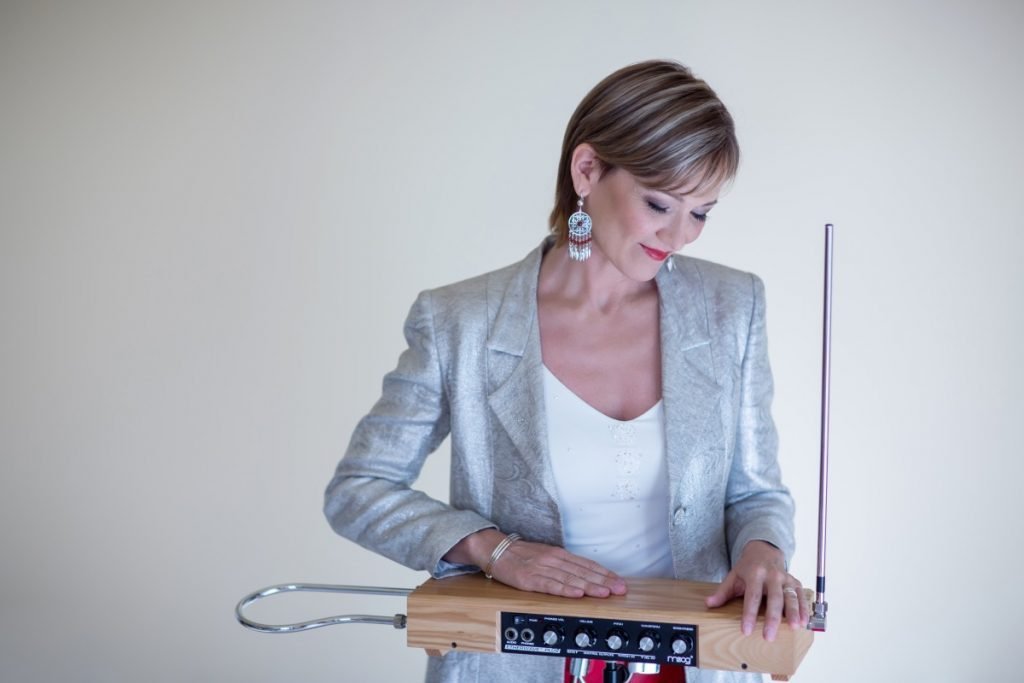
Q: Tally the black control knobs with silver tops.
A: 5